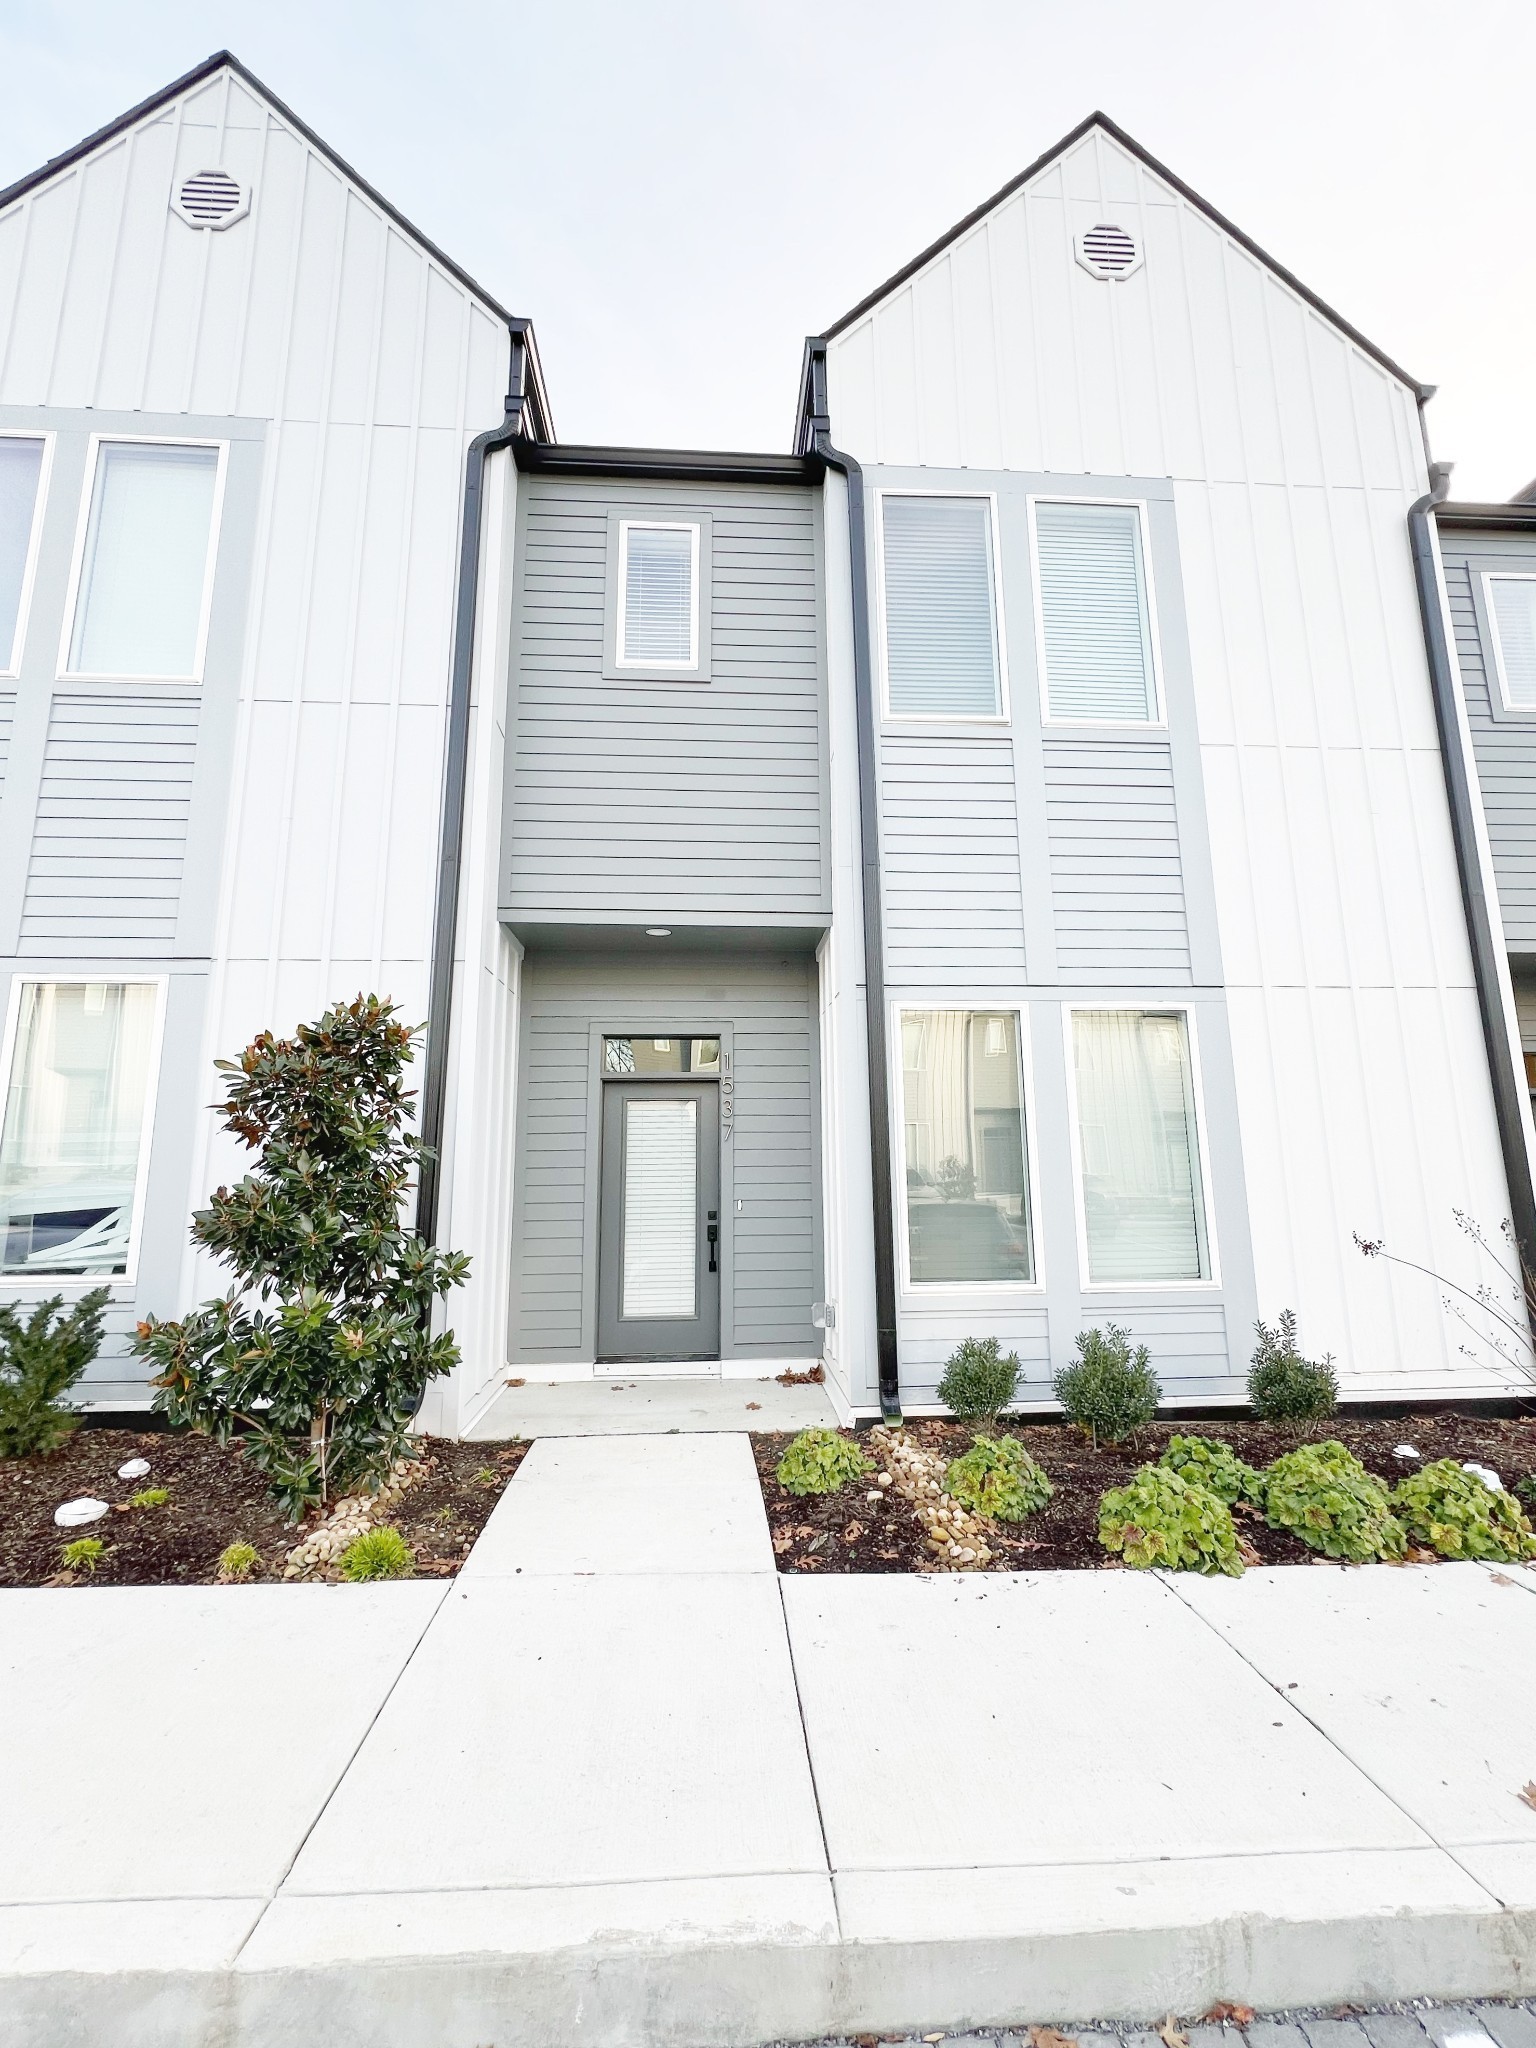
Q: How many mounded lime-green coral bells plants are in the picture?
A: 6